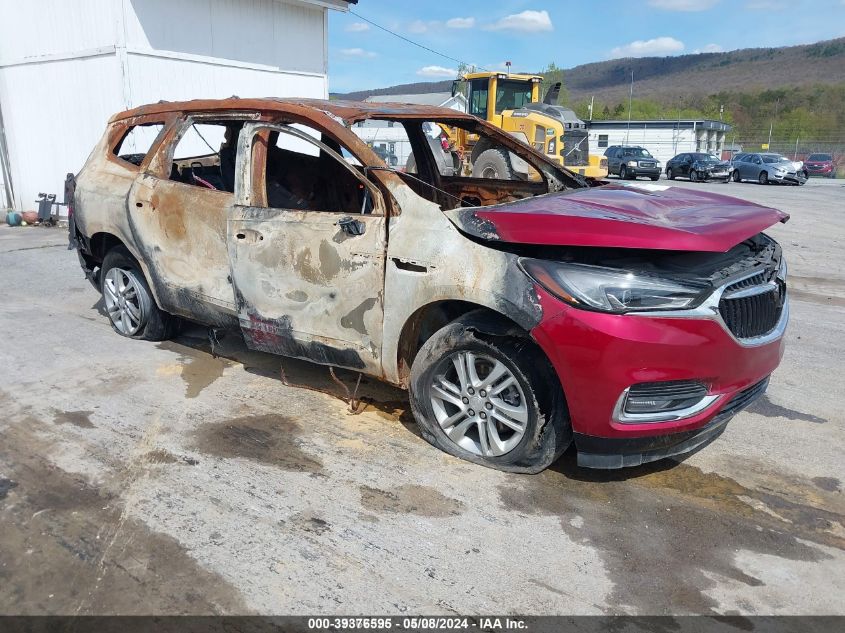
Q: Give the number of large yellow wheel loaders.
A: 1